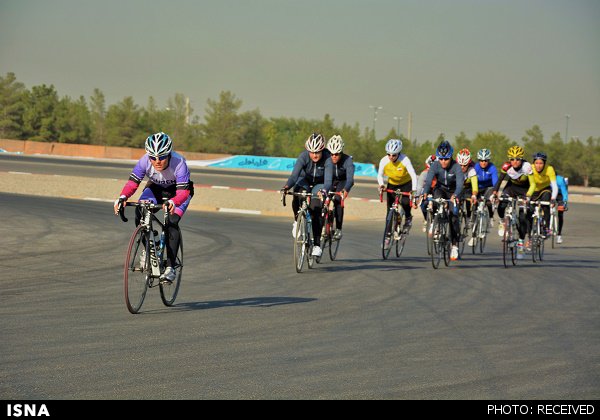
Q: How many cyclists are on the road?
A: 11